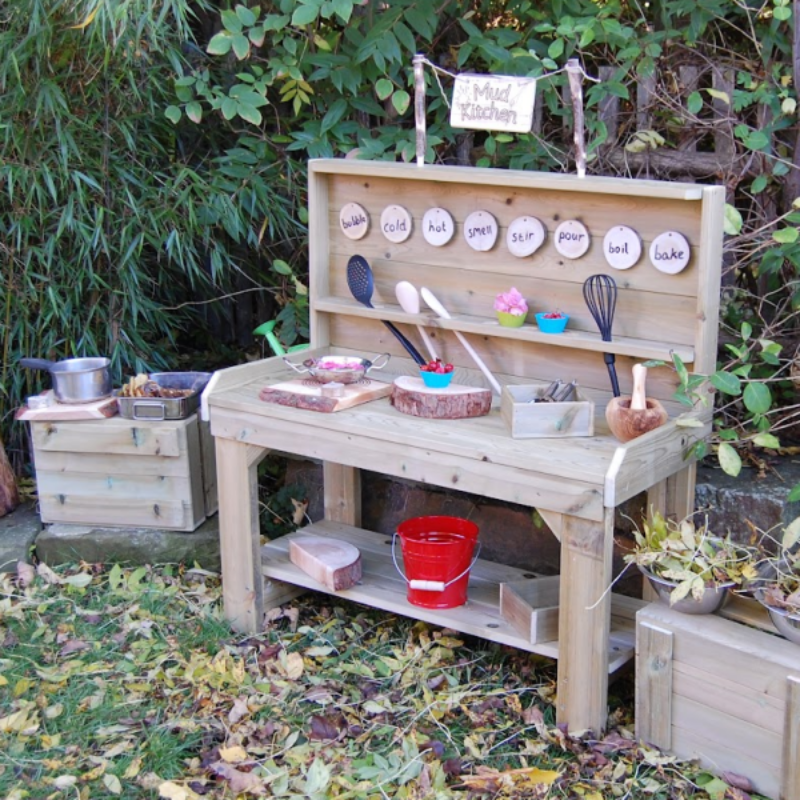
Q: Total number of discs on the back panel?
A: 8